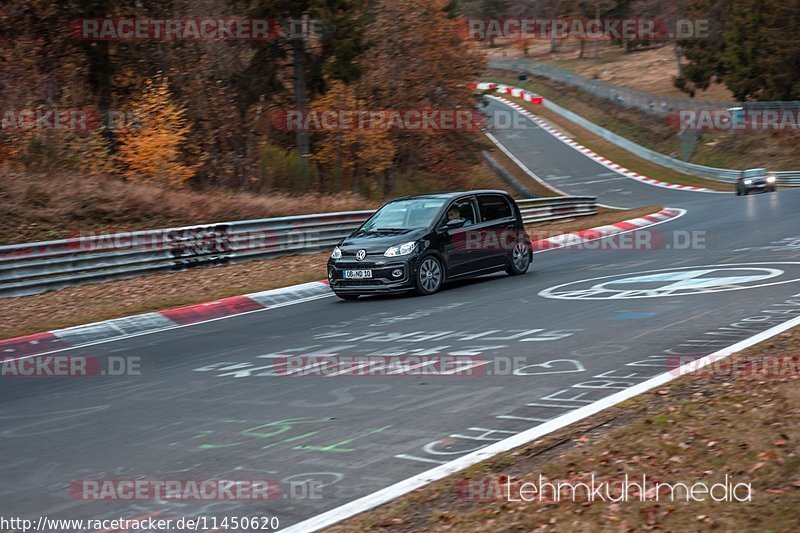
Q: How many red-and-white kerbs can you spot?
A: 2